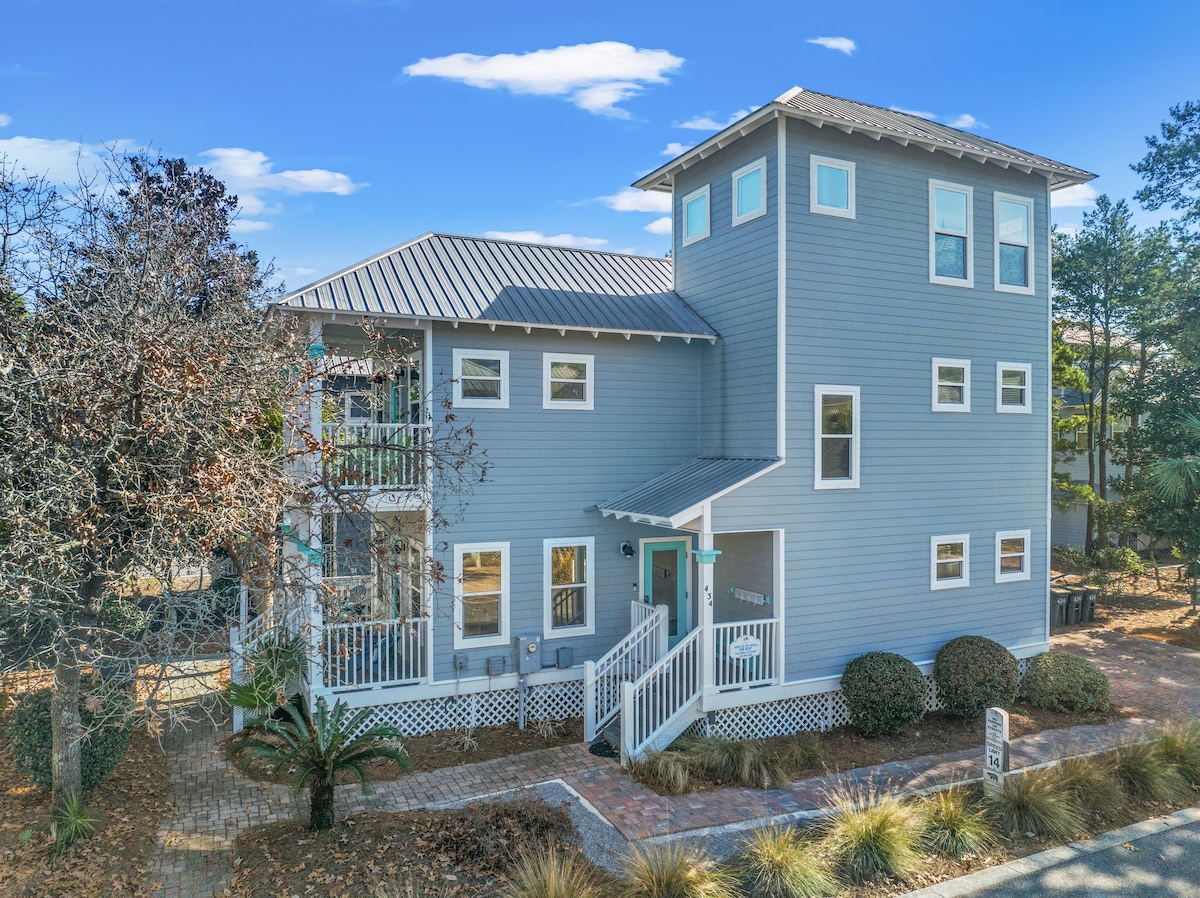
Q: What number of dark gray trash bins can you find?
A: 3